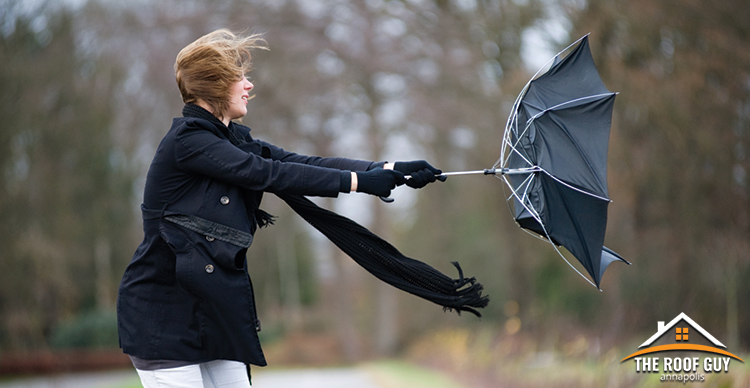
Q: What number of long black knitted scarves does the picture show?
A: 1